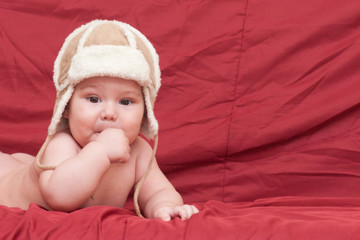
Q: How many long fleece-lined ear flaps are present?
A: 2